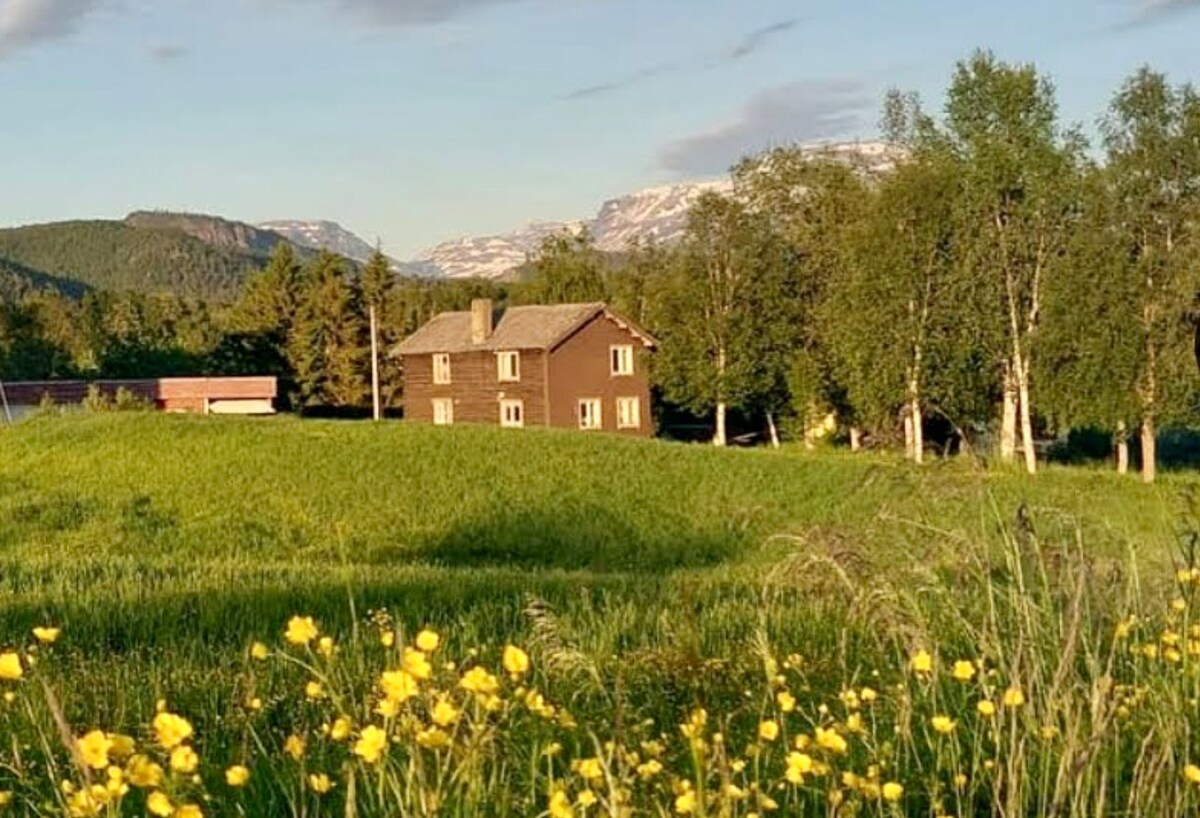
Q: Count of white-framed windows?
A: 7